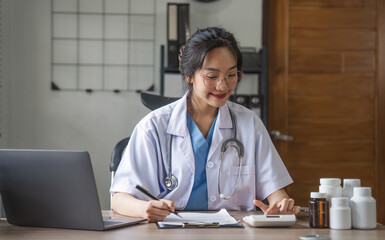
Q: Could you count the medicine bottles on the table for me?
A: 5